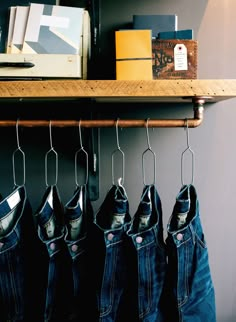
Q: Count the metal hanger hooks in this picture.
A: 6